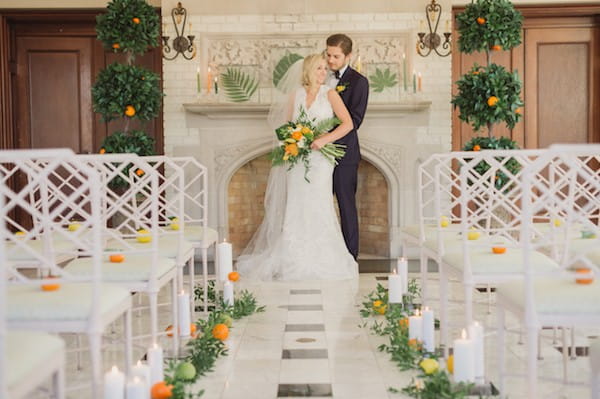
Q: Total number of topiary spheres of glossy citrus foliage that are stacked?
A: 6